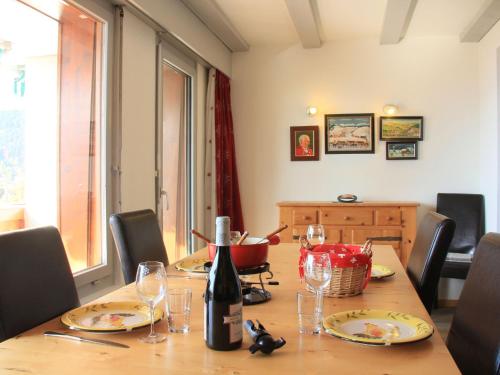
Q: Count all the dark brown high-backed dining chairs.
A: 5